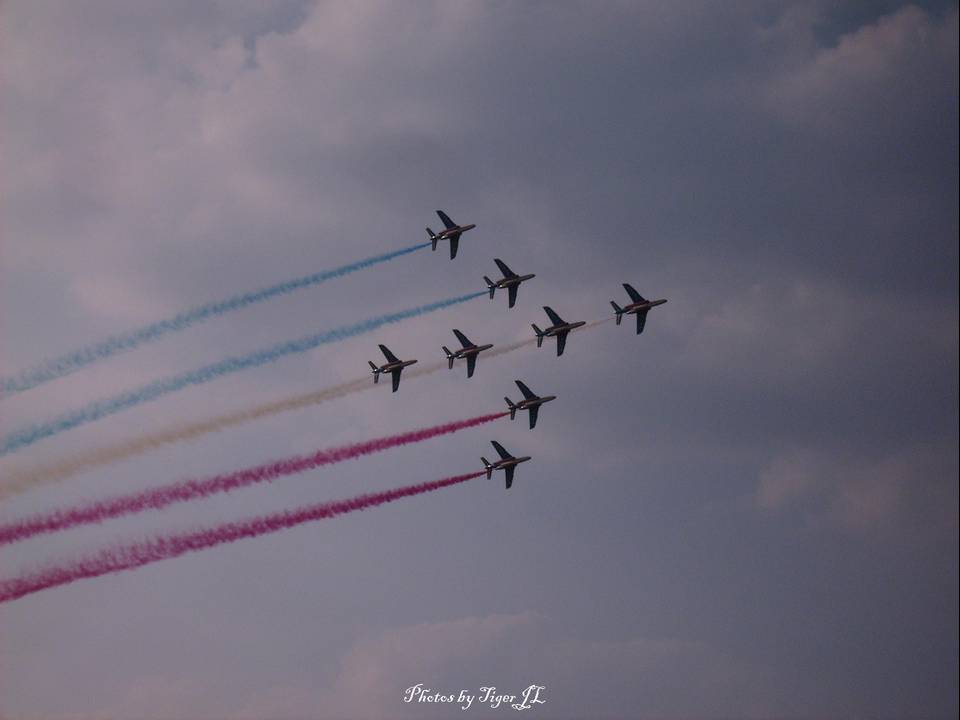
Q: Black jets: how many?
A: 8